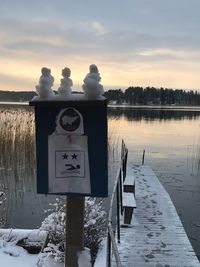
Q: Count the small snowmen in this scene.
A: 3